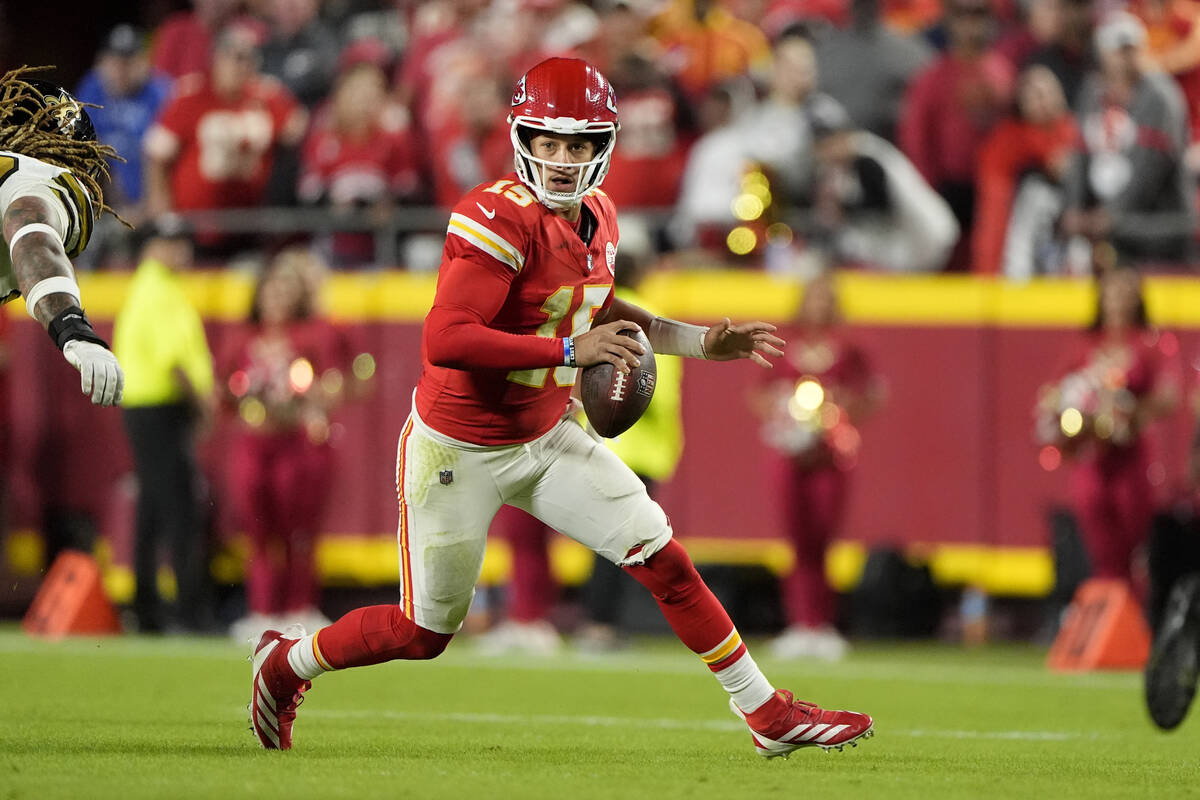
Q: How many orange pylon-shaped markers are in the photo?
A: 2